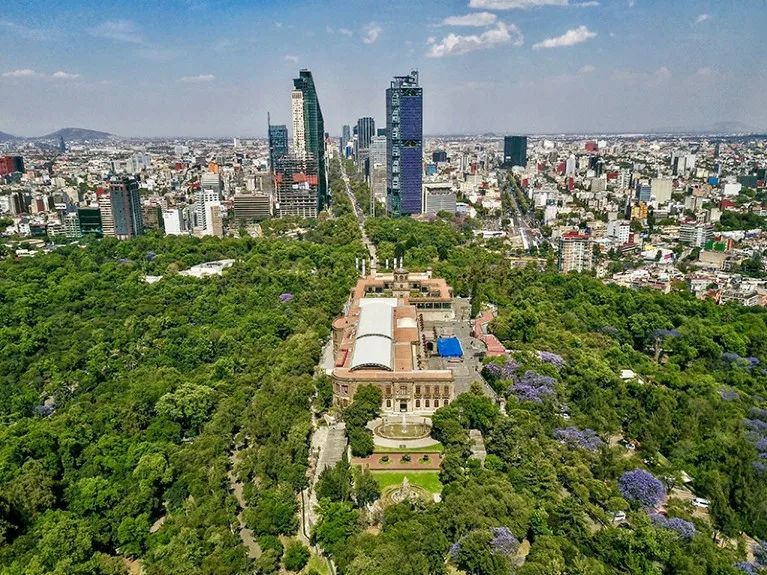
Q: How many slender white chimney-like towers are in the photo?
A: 6